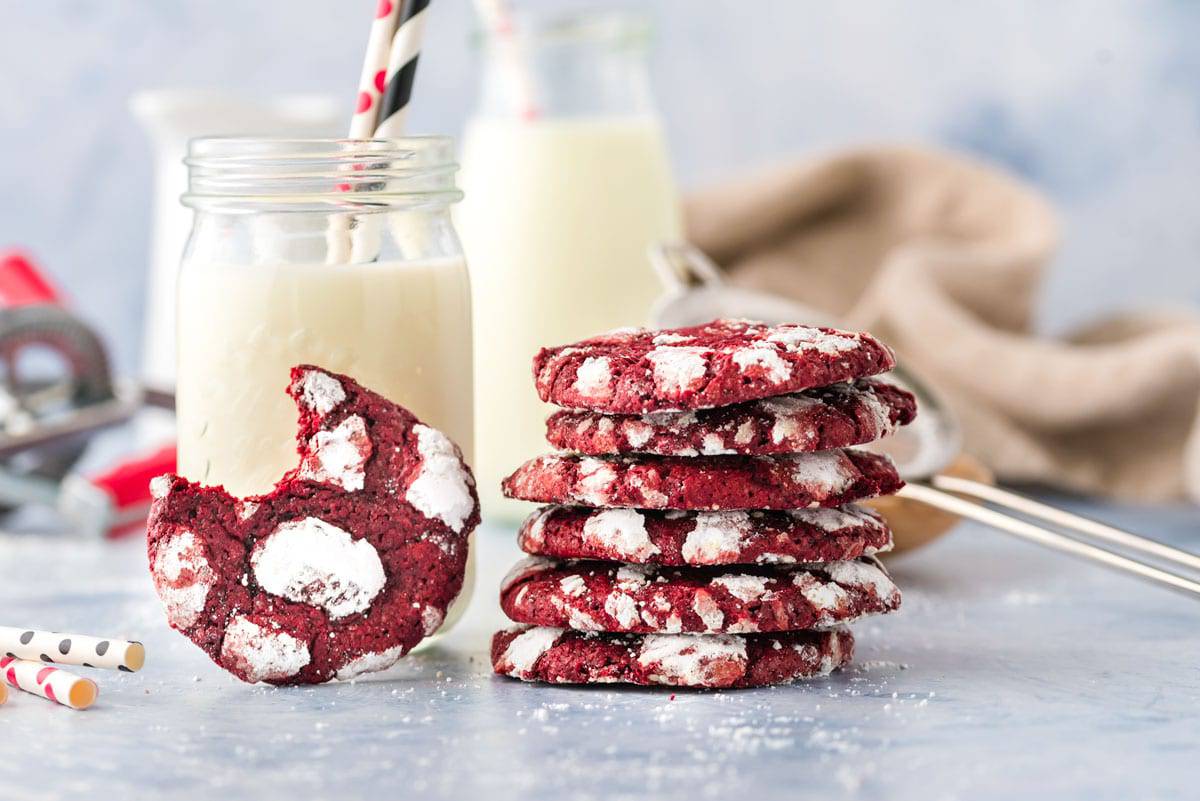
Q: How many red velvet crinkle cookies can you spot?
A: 7